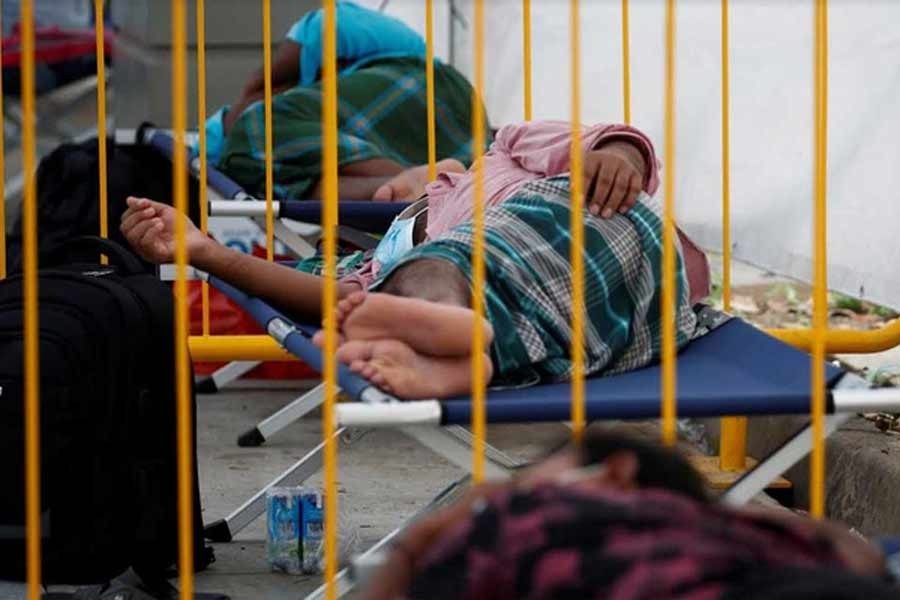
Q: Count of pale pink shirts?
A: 1